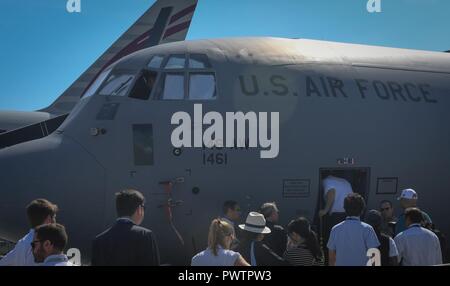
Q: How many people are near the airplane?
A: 14